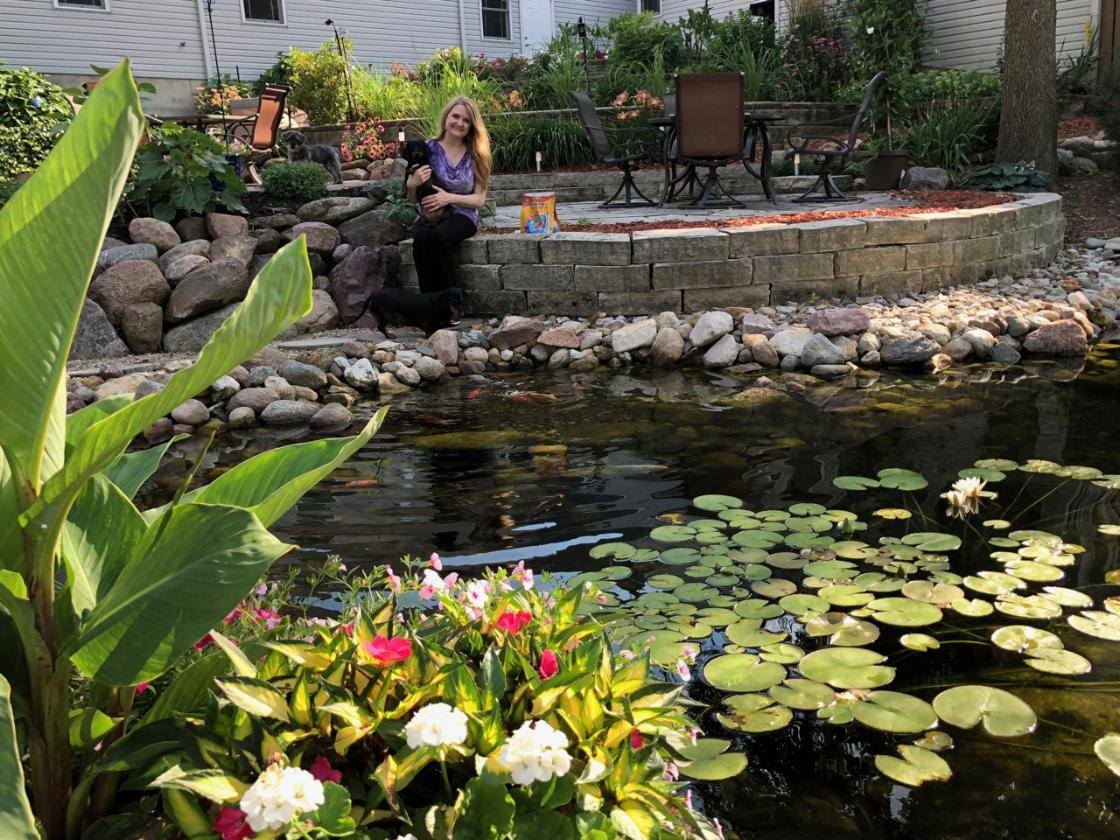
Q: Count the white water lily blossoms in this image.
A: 2